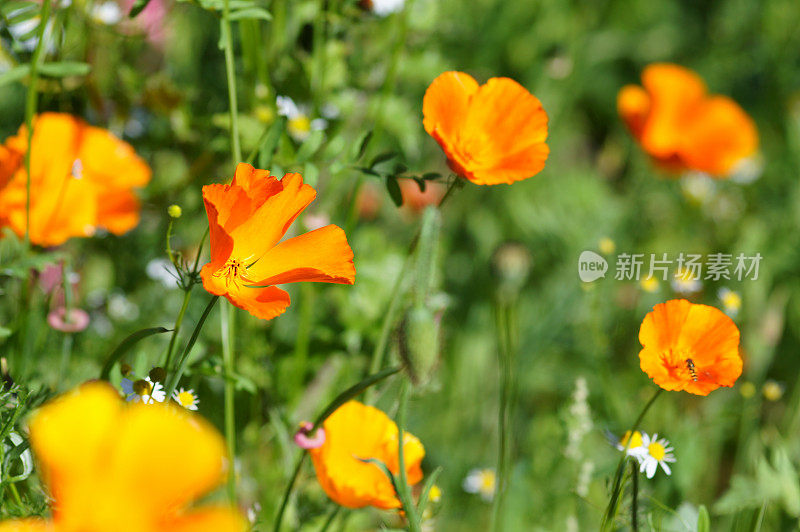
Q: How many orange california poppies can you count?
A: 7